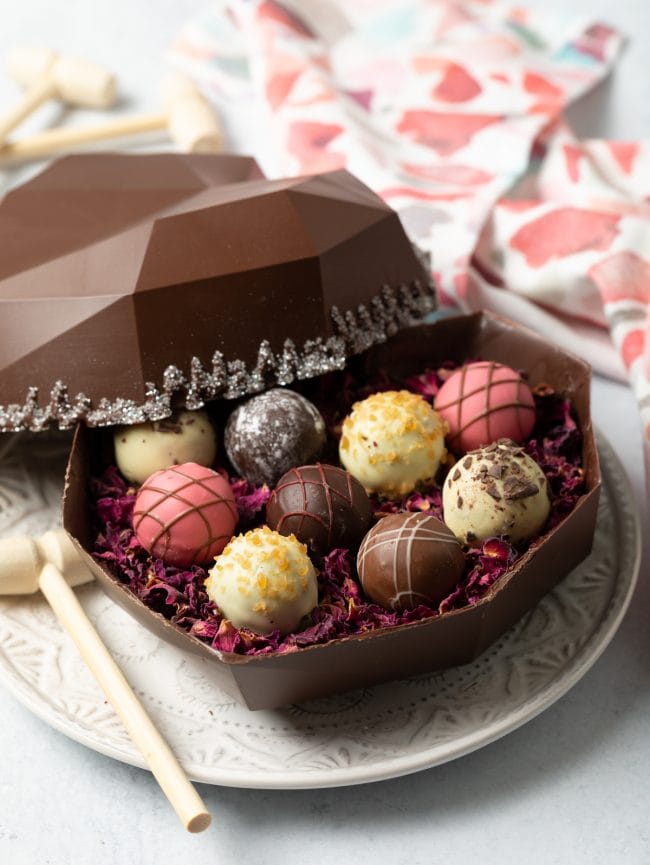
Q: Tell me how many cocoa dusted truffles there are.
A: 1